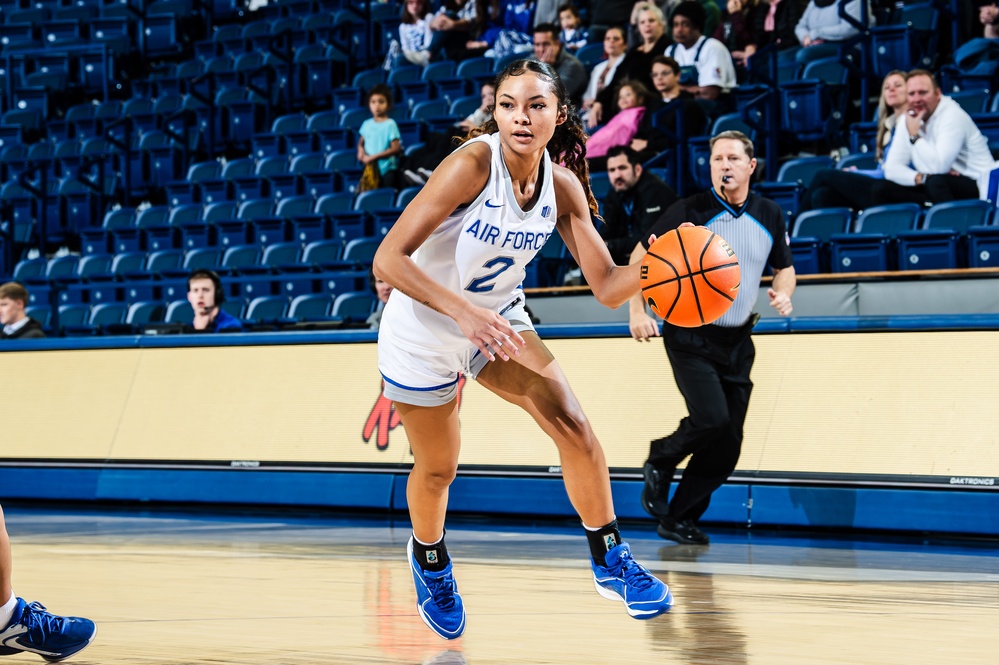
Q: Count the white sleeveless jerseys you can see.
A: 1